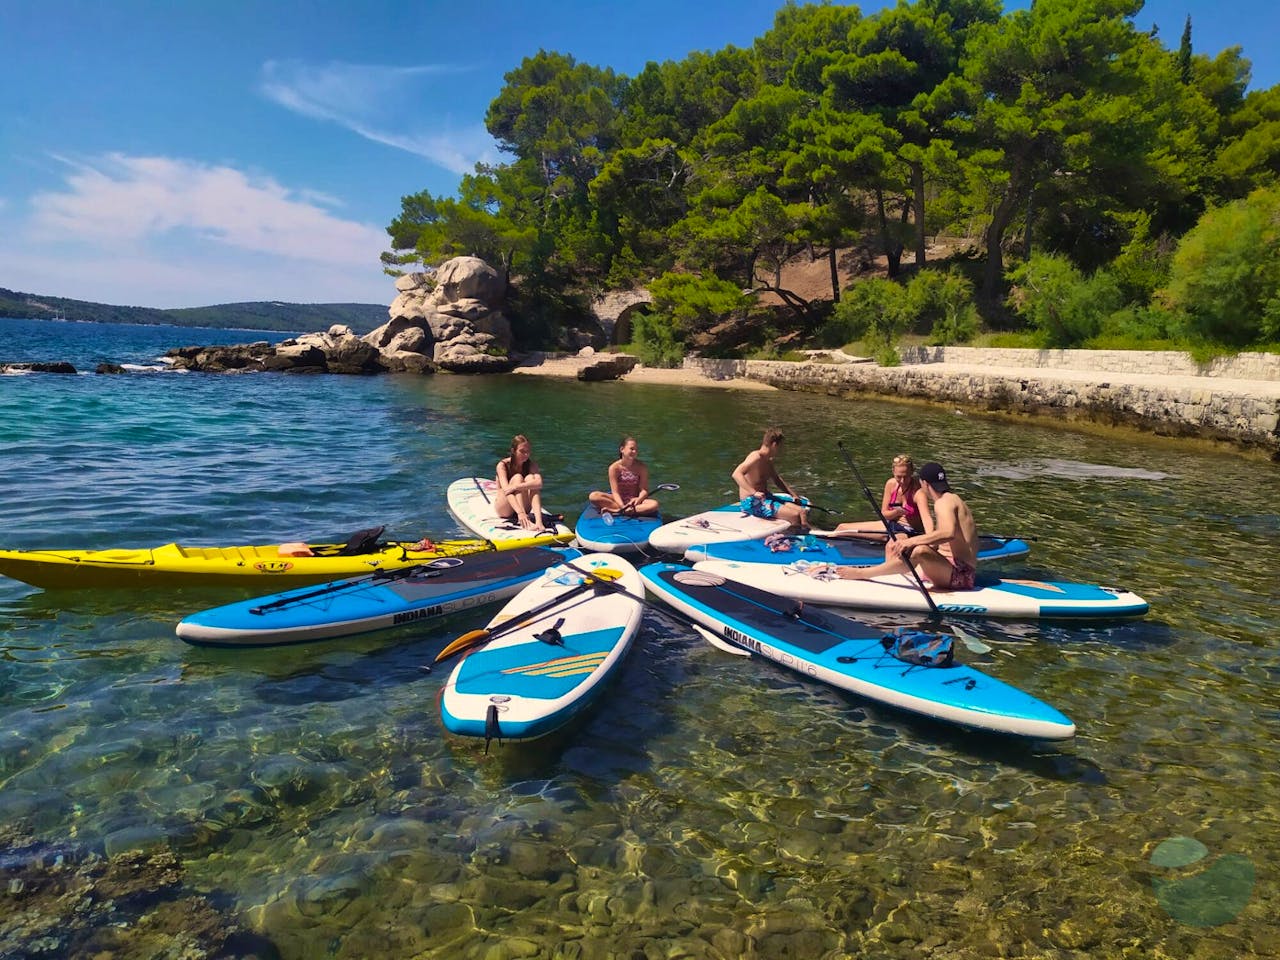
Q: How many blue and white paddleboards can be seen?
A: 7